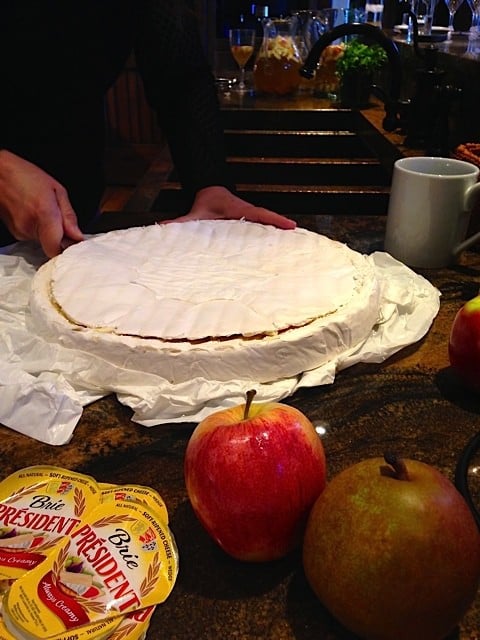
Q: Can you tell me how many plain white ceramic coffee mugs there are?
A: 1